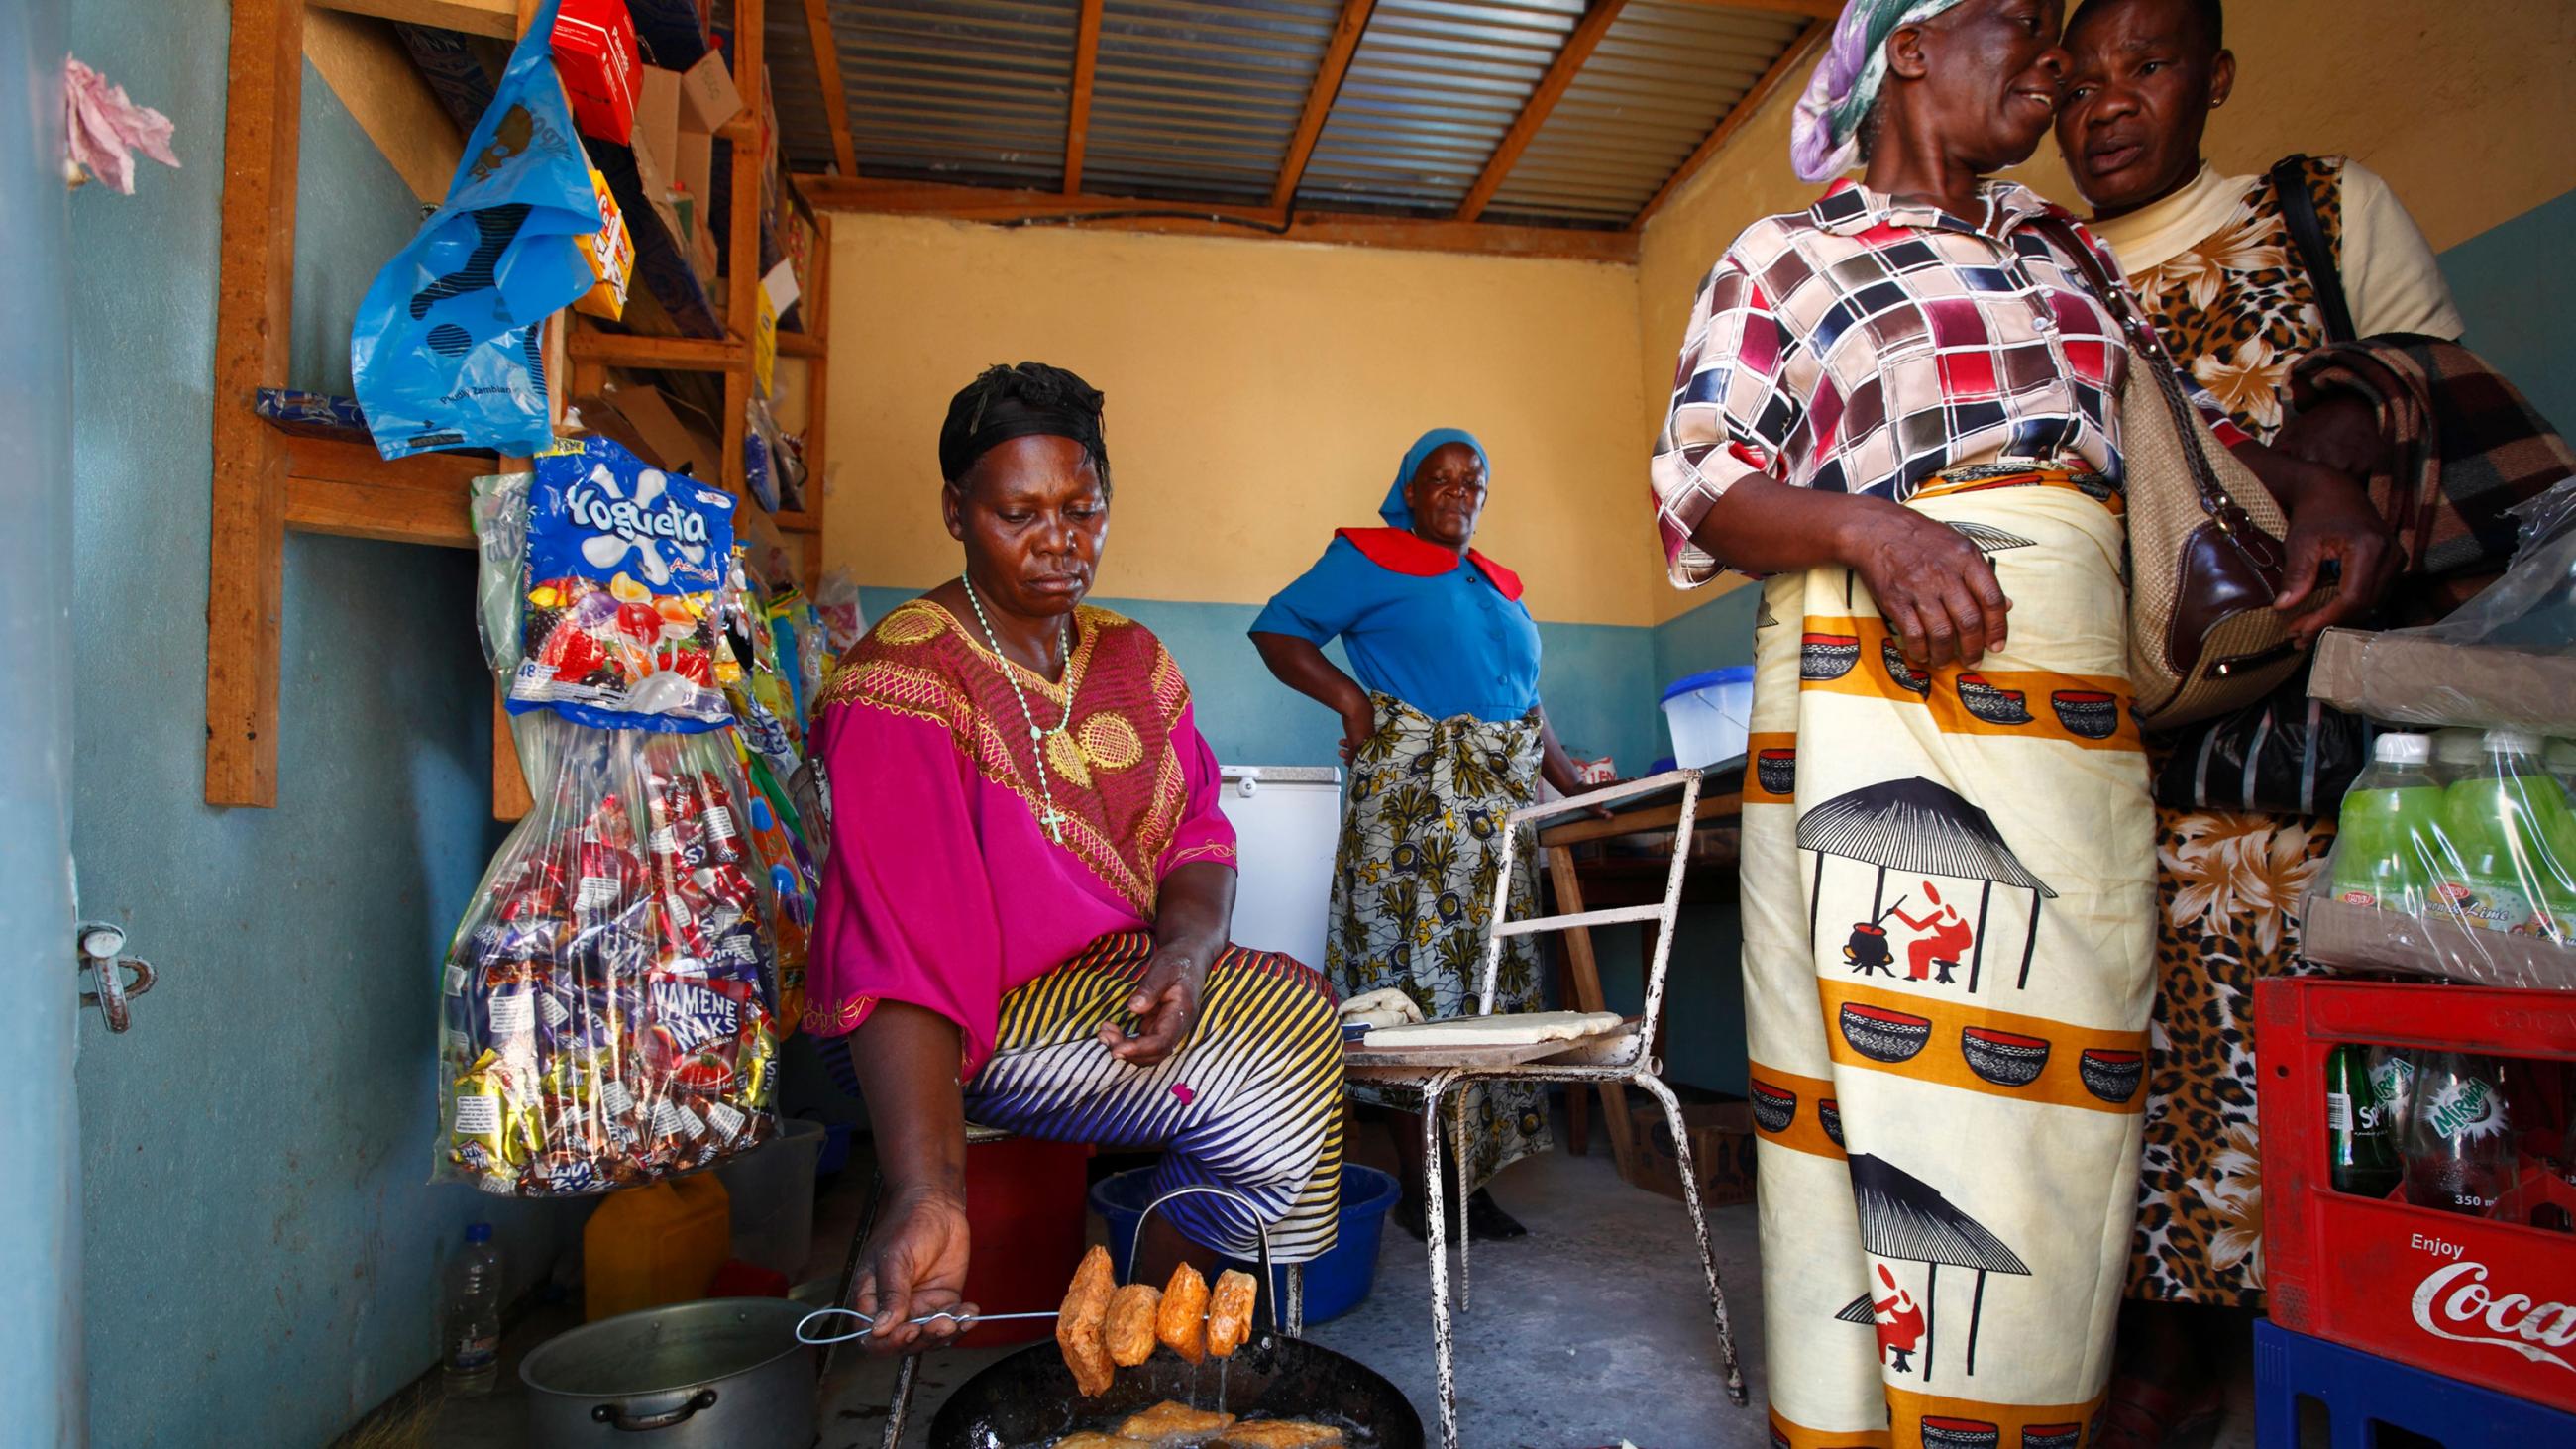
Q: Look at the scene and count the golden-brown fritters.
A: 7